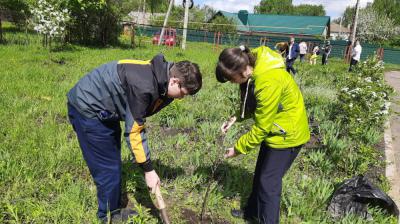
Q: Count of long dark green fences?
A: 1